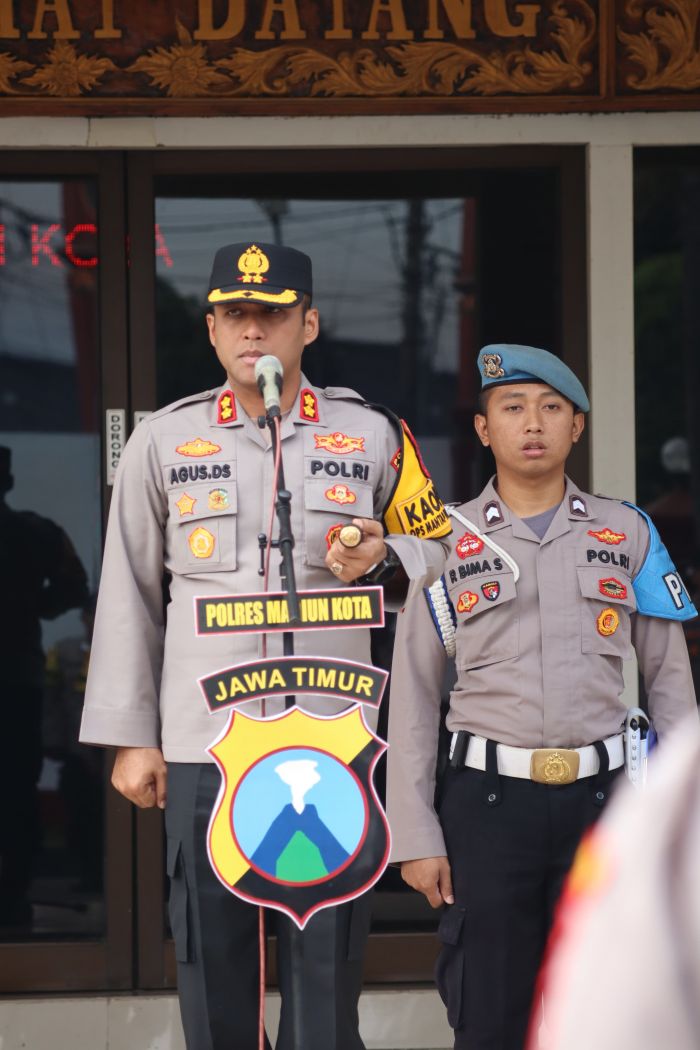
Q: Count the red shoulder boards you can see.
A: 2